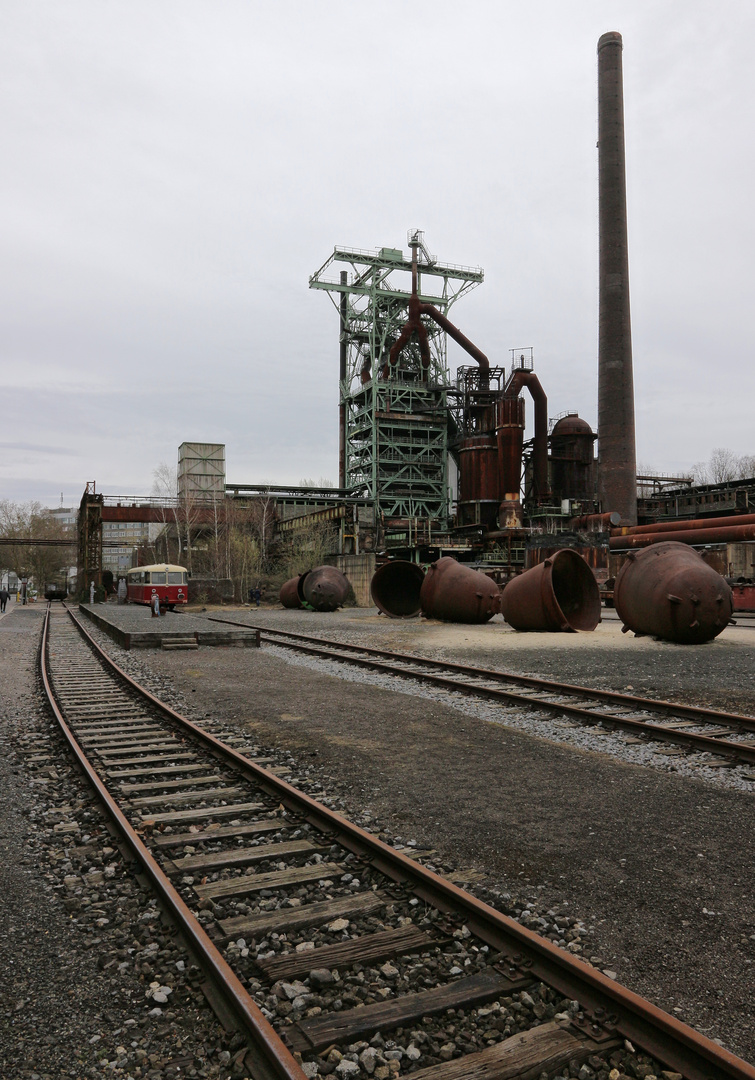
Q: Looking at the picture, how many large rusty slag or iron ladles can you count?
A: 6